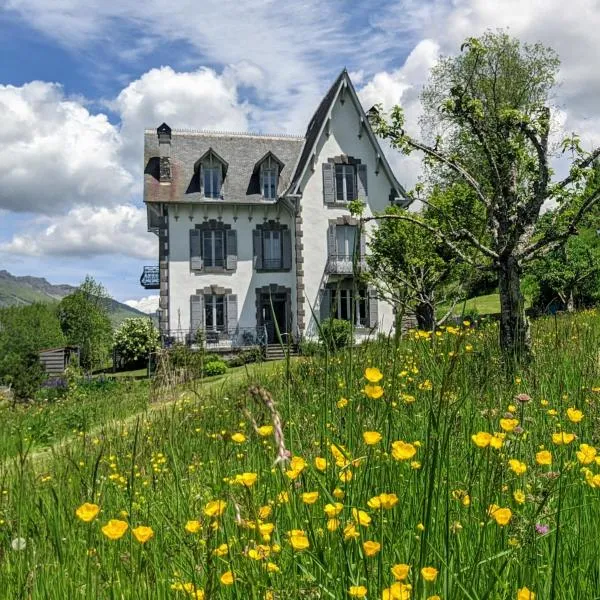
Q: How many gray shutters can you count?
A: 12